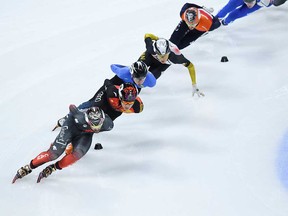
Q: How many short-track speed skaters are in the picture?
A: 6